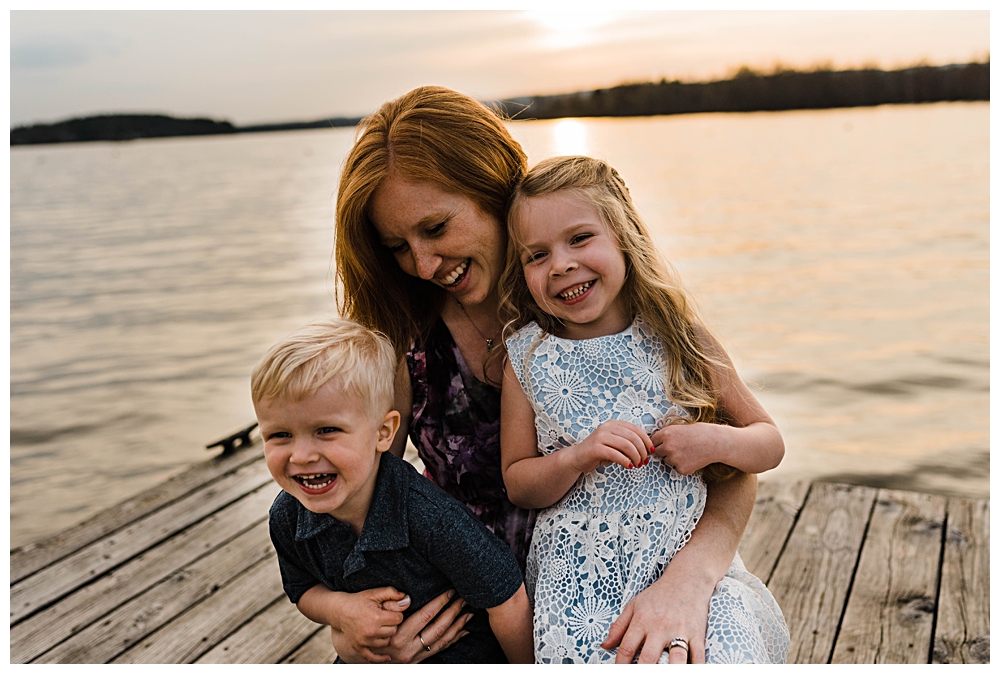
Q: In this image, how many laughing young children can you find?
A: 2